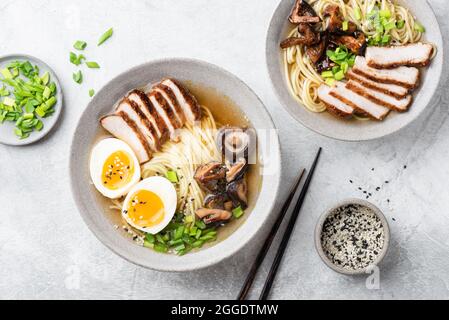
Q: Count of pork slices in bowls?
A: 12